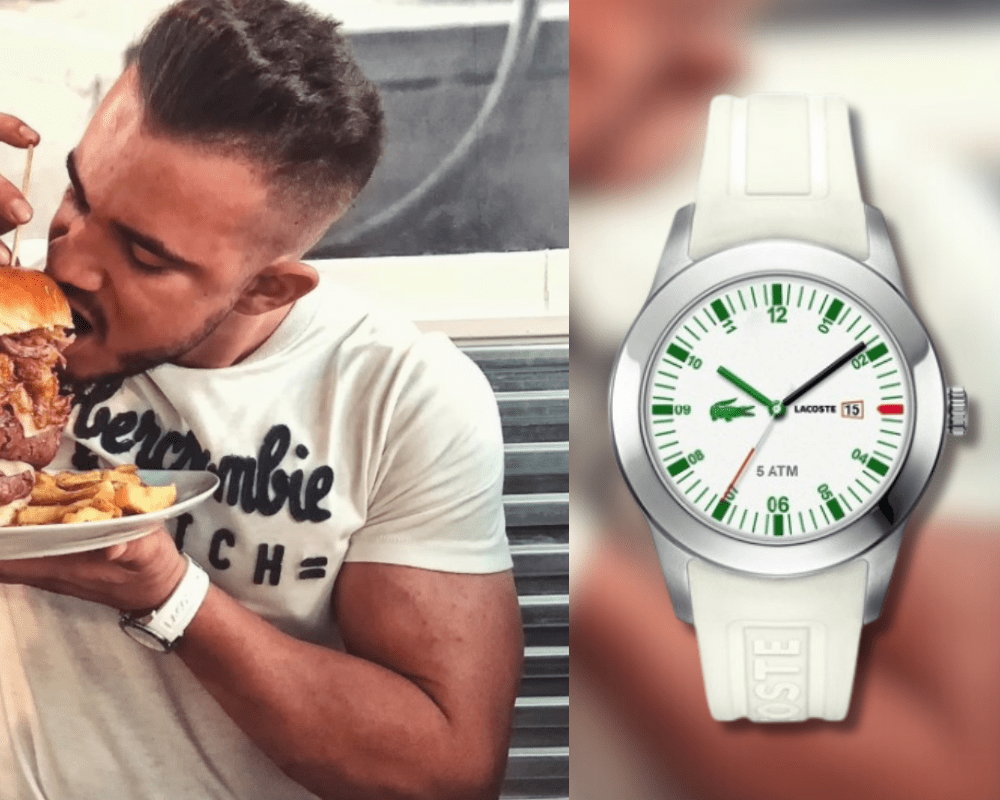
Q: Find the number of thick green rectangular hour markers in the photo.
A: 11